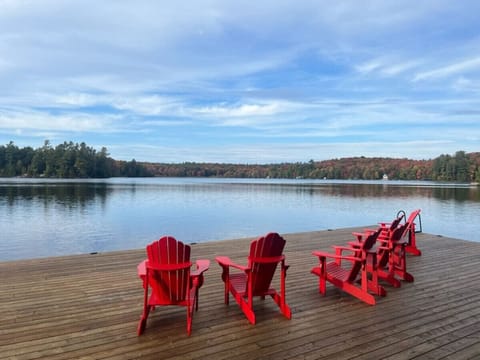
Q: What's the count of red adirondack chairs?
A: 6